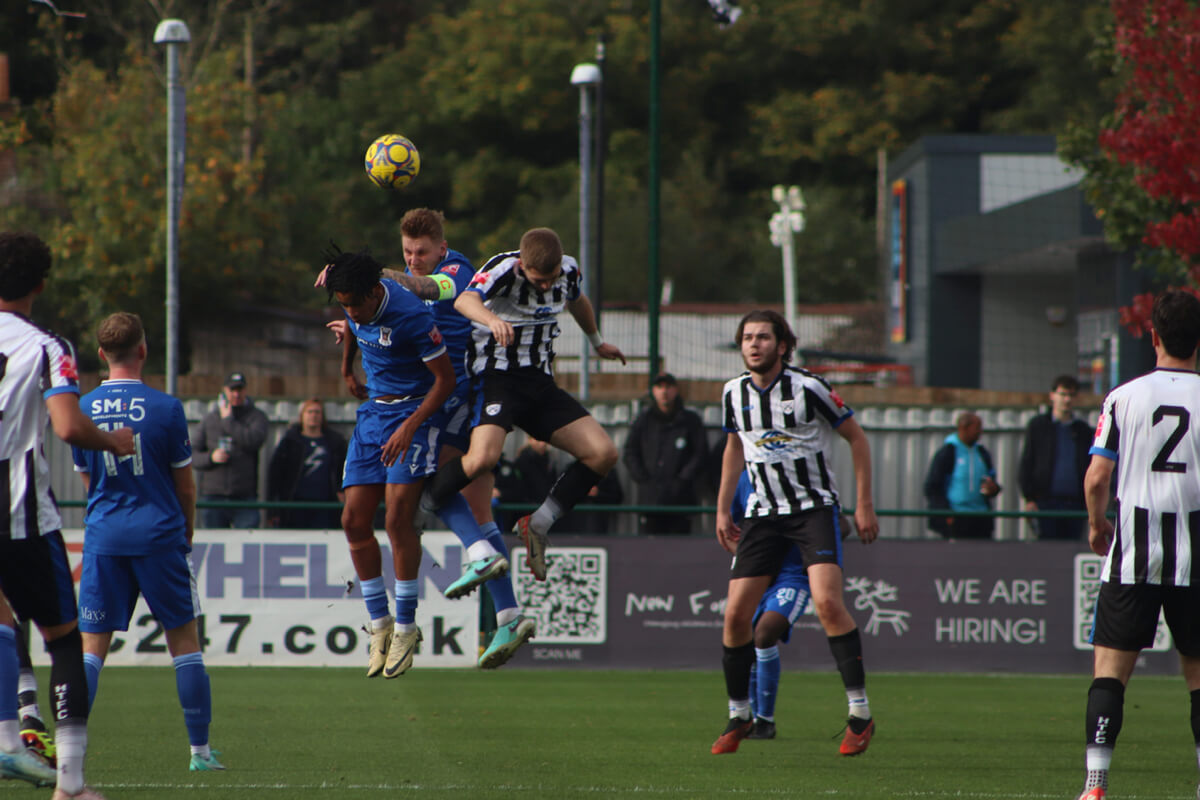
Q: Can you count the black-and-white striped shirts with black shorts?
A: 4